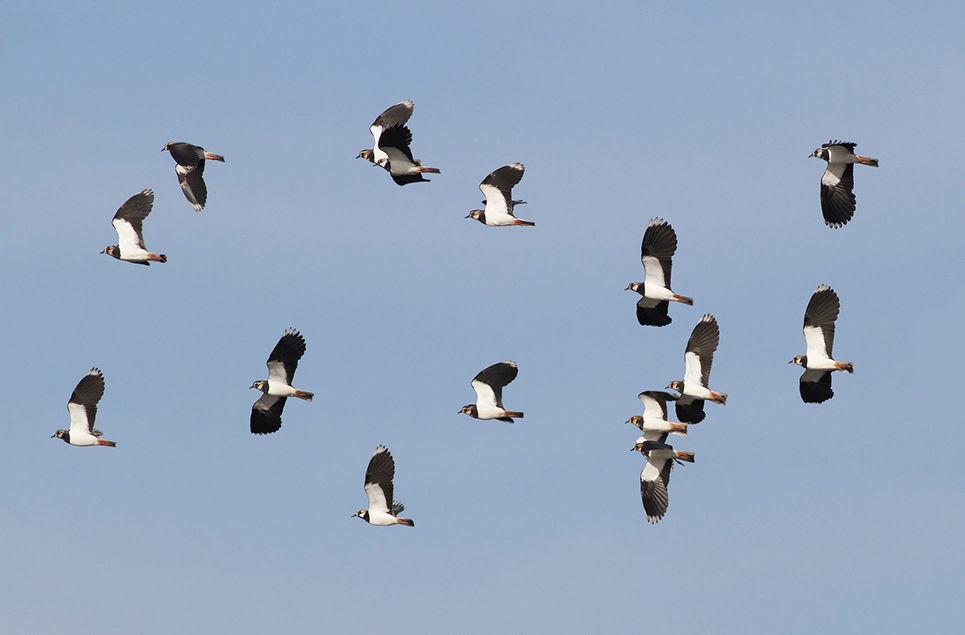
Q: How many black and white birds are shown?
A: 15